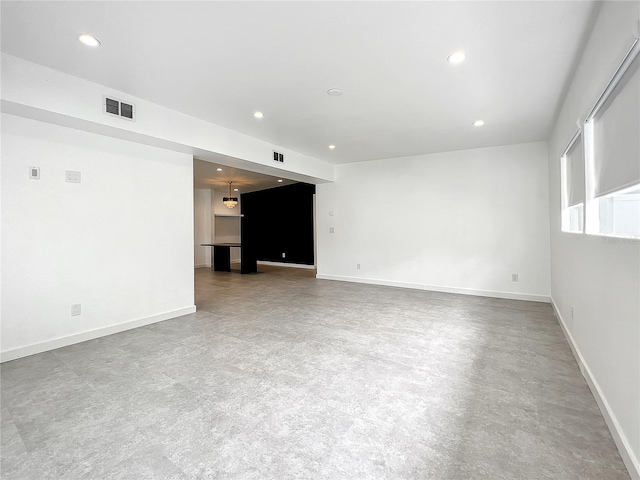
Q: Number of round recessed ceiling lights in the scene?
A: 8